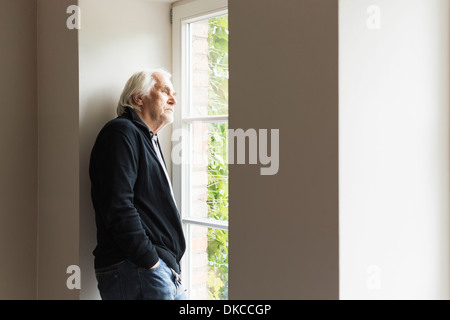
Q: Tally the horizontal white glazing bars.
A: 2